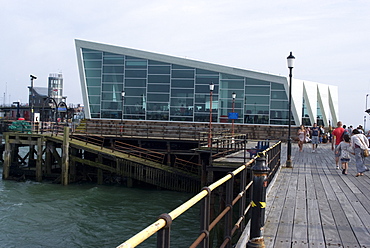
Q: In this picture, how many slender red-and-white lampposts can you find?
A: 2